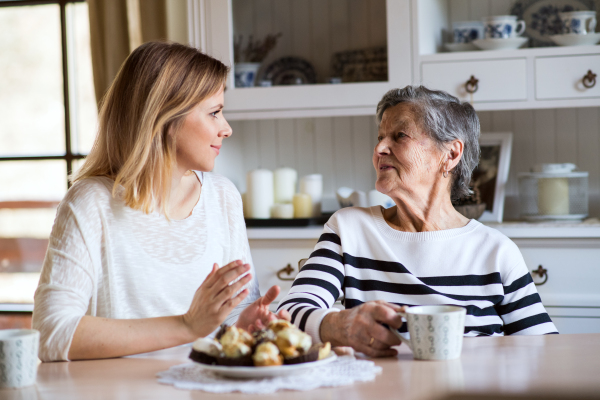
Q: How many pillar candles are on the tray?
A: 5